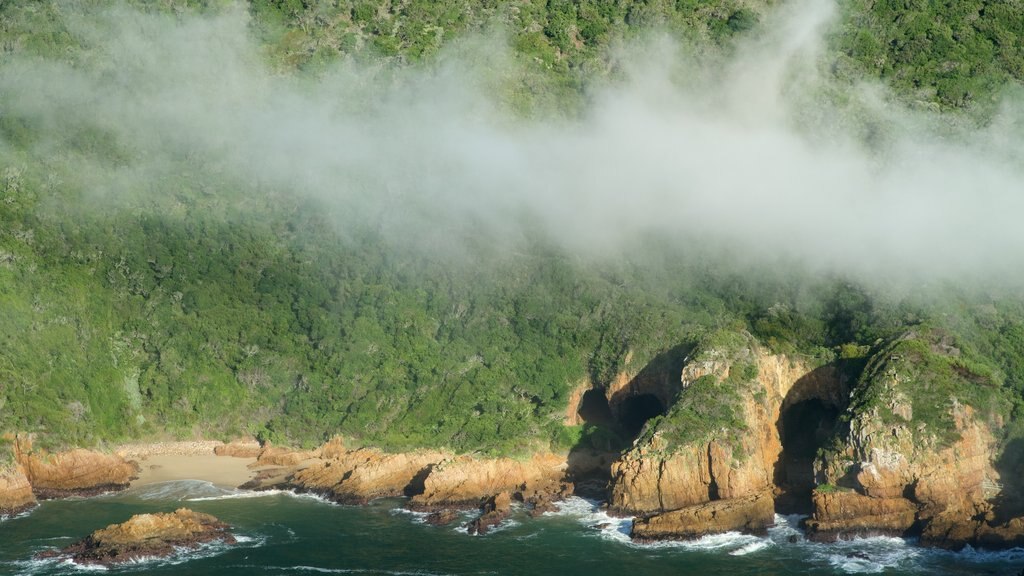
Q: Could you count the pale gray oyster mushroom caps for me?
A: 0